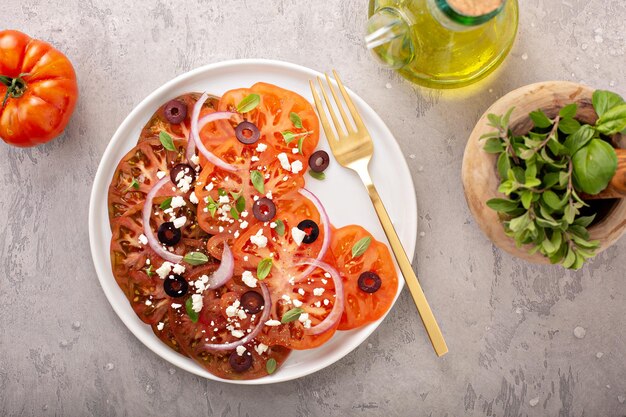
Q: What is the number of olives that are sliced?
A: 11